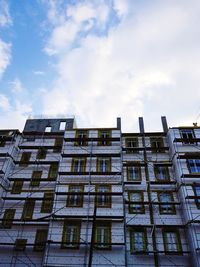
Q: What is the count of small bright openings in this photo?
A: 2